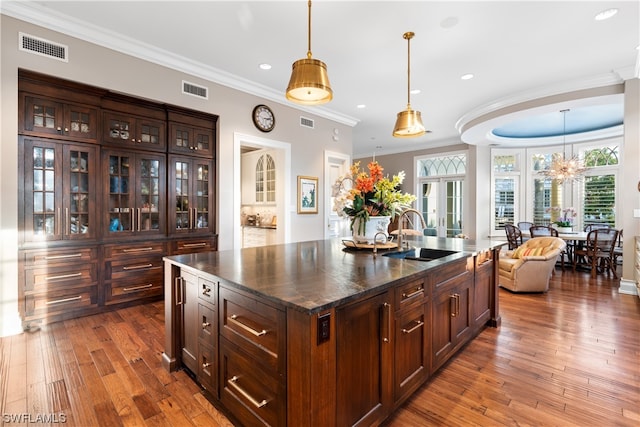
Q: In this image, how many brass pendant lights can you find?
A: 2